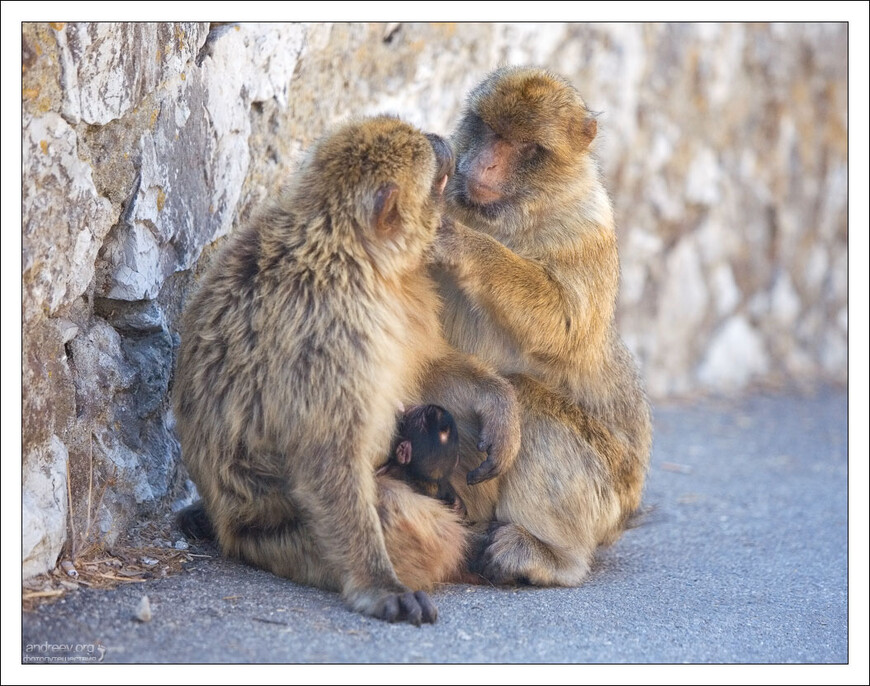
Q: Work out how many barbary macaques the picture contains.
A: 3